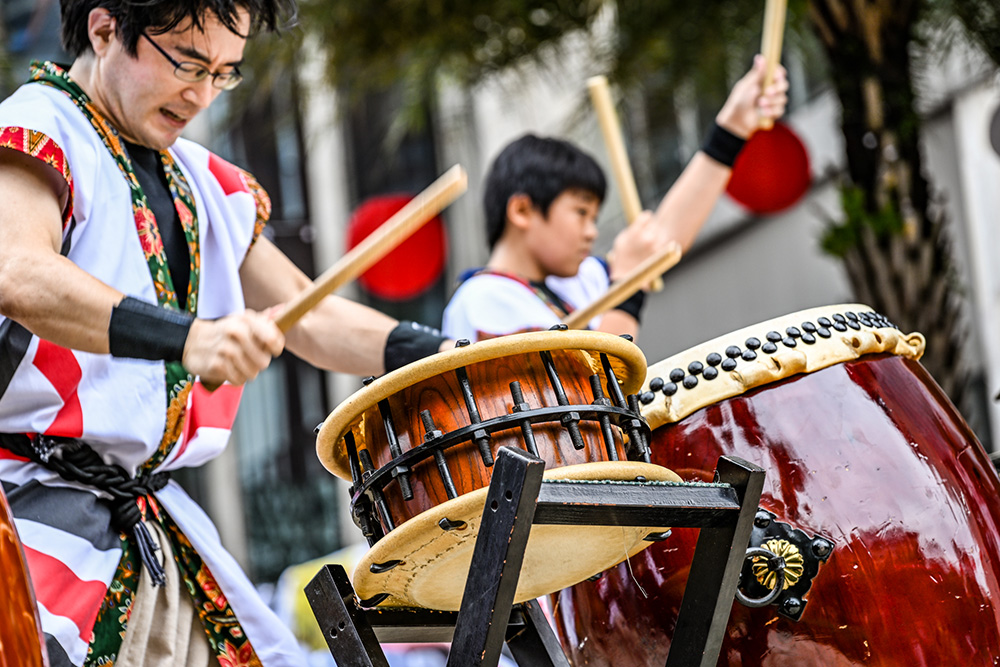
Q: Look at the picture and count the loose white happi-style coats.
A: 2